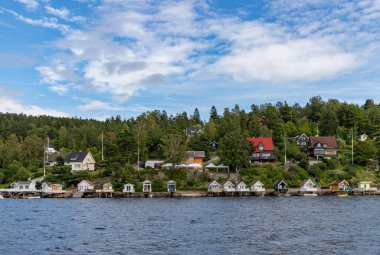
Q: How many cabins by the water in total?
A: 15